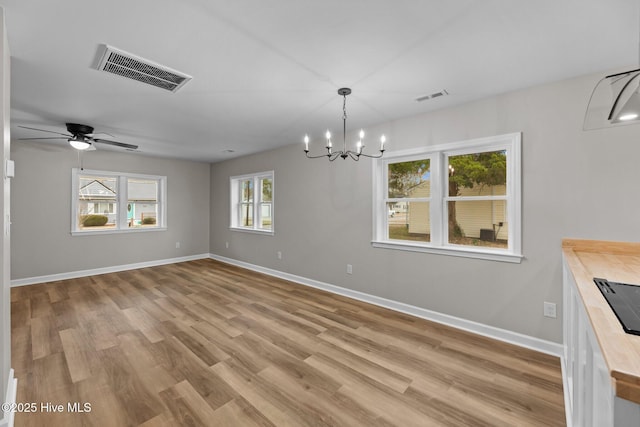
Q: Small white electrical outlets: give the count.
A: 5